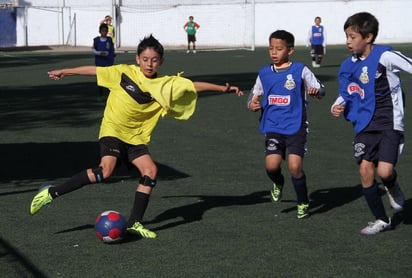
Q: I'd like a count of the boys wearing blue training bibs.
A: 4